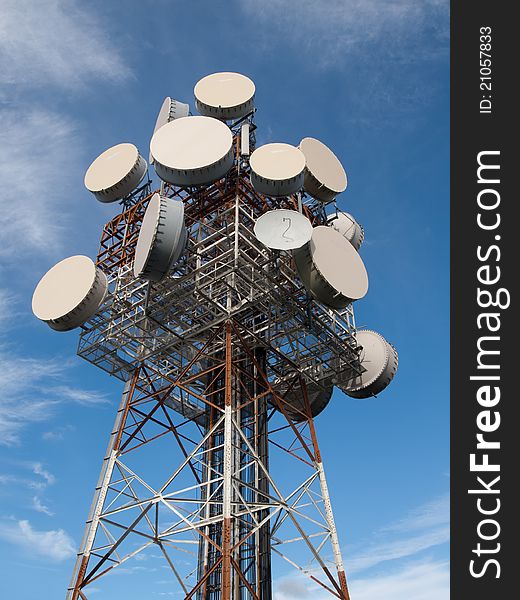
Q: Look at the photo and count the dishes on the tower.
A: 13